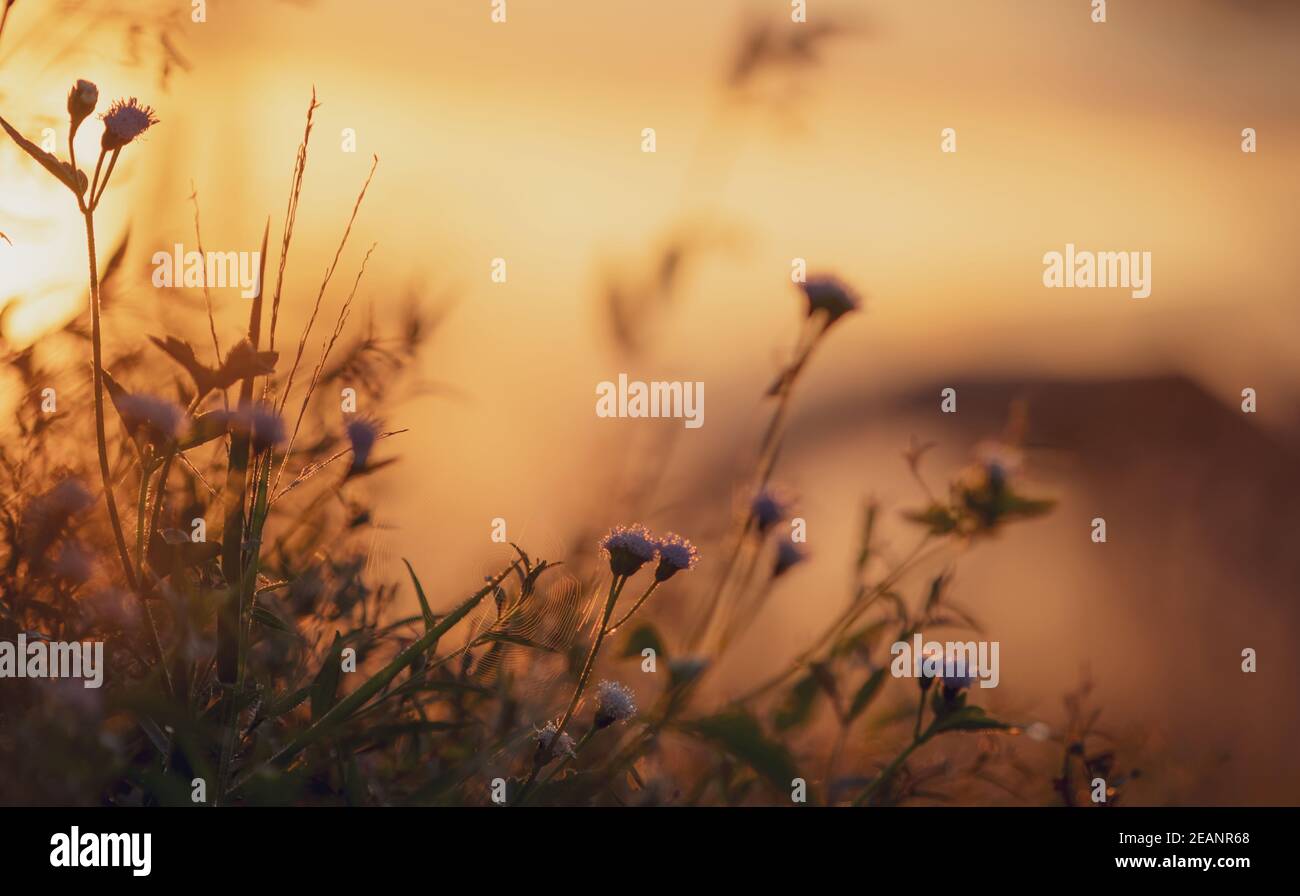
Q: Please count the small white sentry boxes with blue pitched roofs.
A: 0